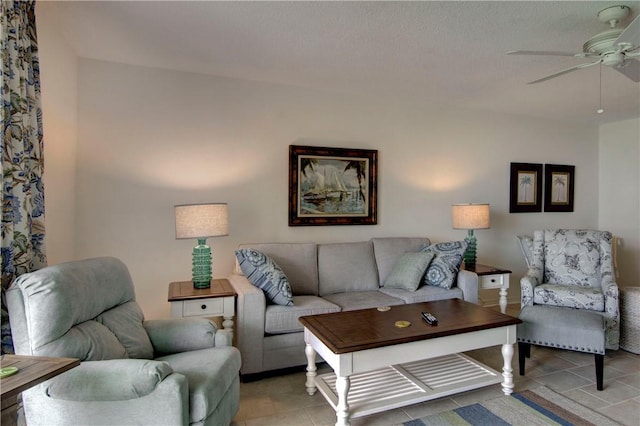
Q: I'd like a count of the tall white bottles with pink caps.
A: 0